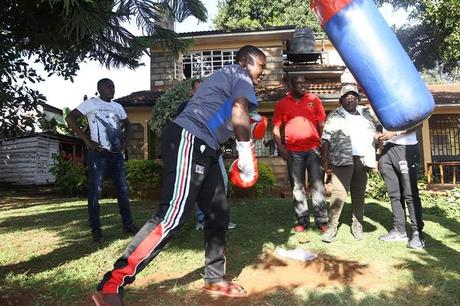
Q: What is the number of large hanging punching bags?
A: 1